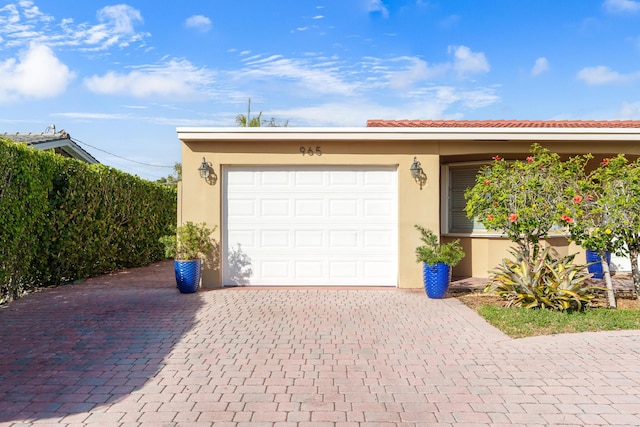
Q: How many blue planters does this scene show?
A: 3